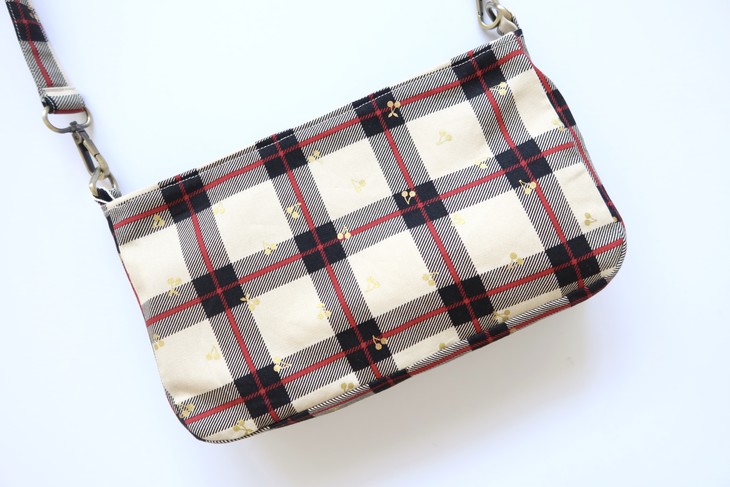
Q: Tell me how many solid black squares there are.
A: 12